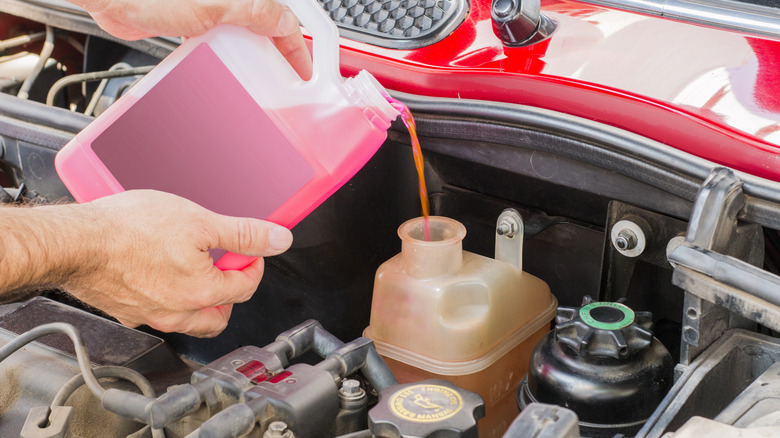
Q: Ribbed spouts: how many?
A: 1